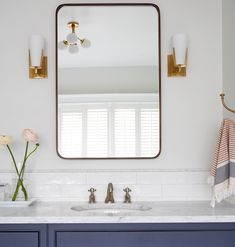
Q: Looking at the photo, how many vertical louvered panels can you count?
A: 4